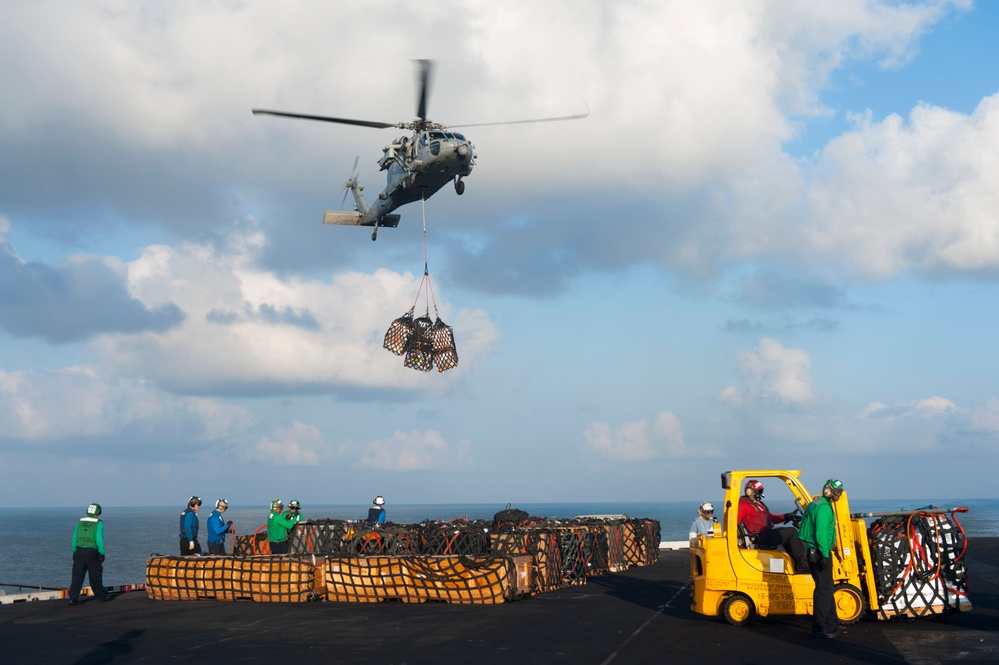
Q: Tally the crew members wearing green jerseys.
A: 4